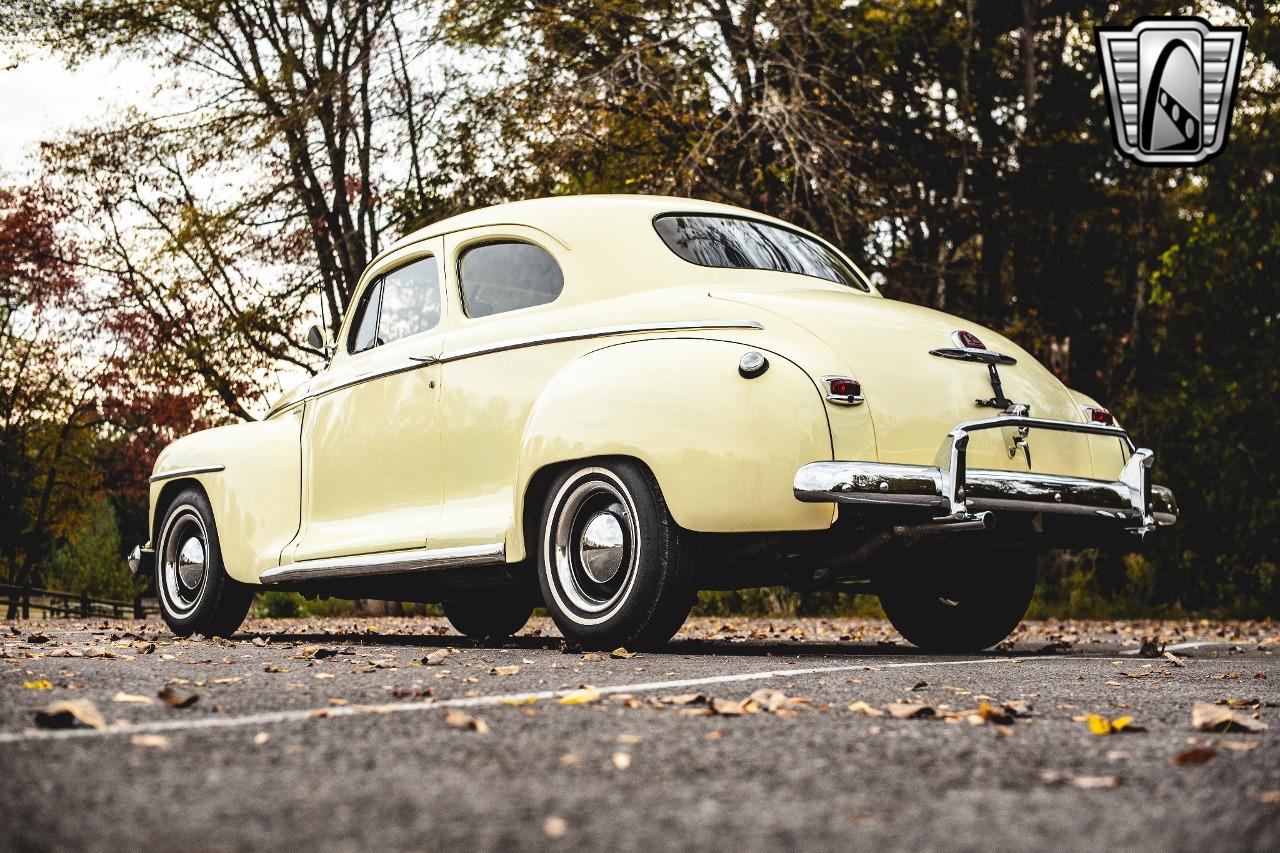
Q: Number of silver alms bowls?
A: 0